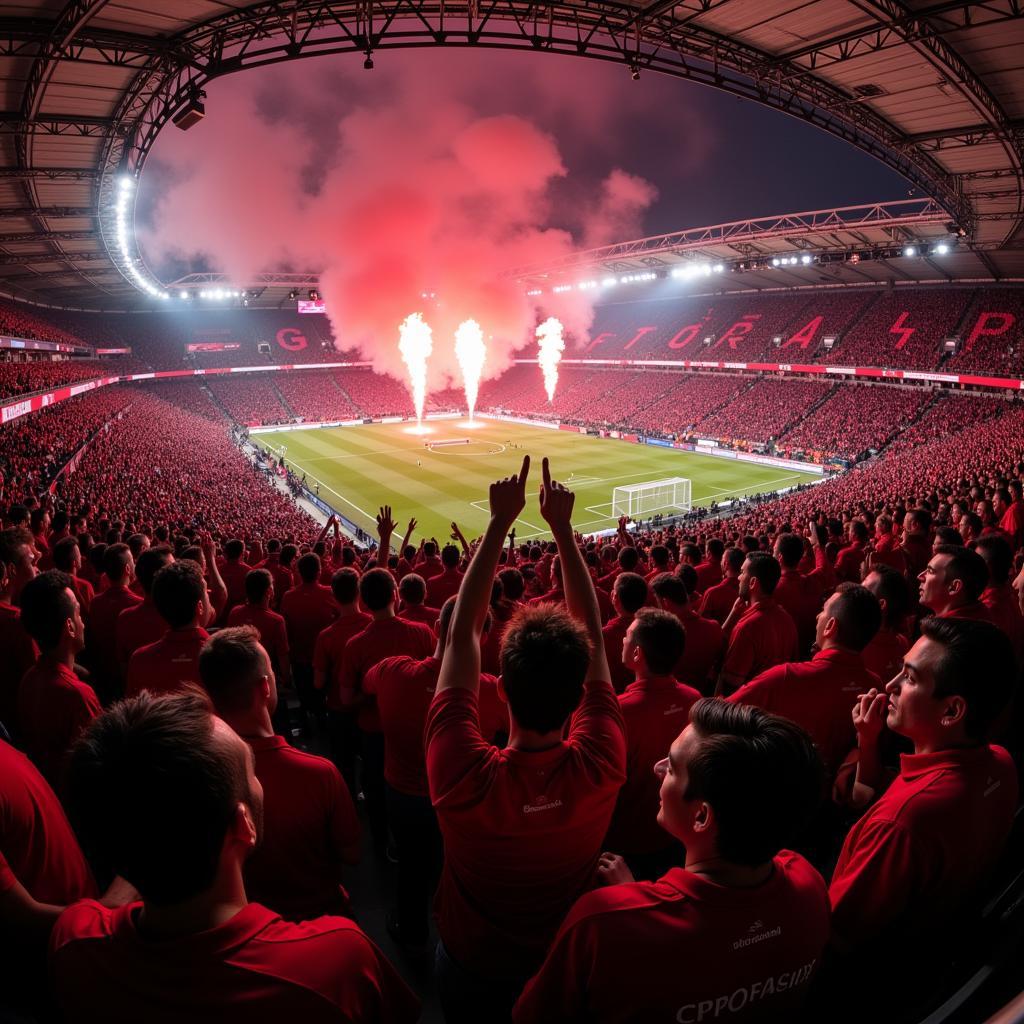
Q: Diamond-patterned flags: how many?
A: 0